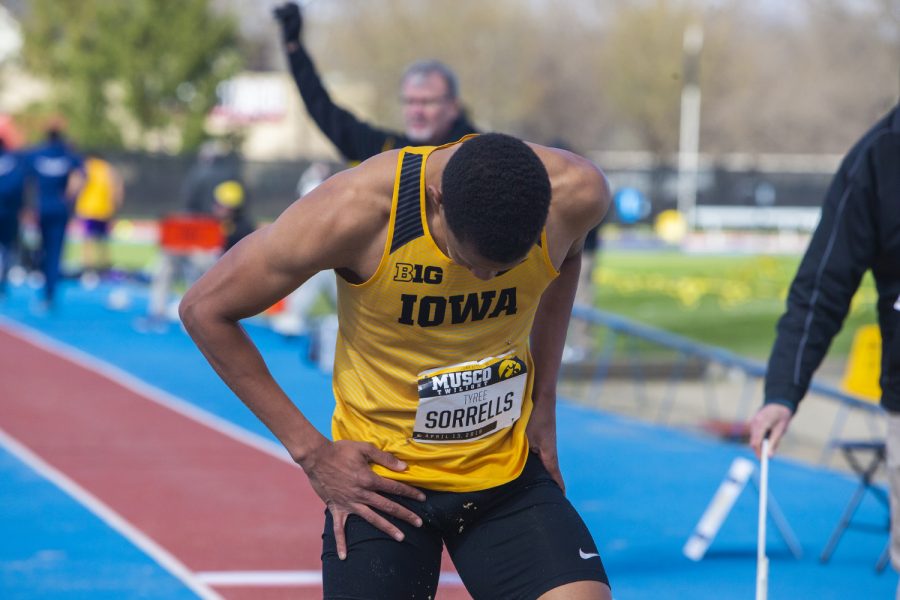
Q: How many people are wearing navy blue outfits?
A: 2